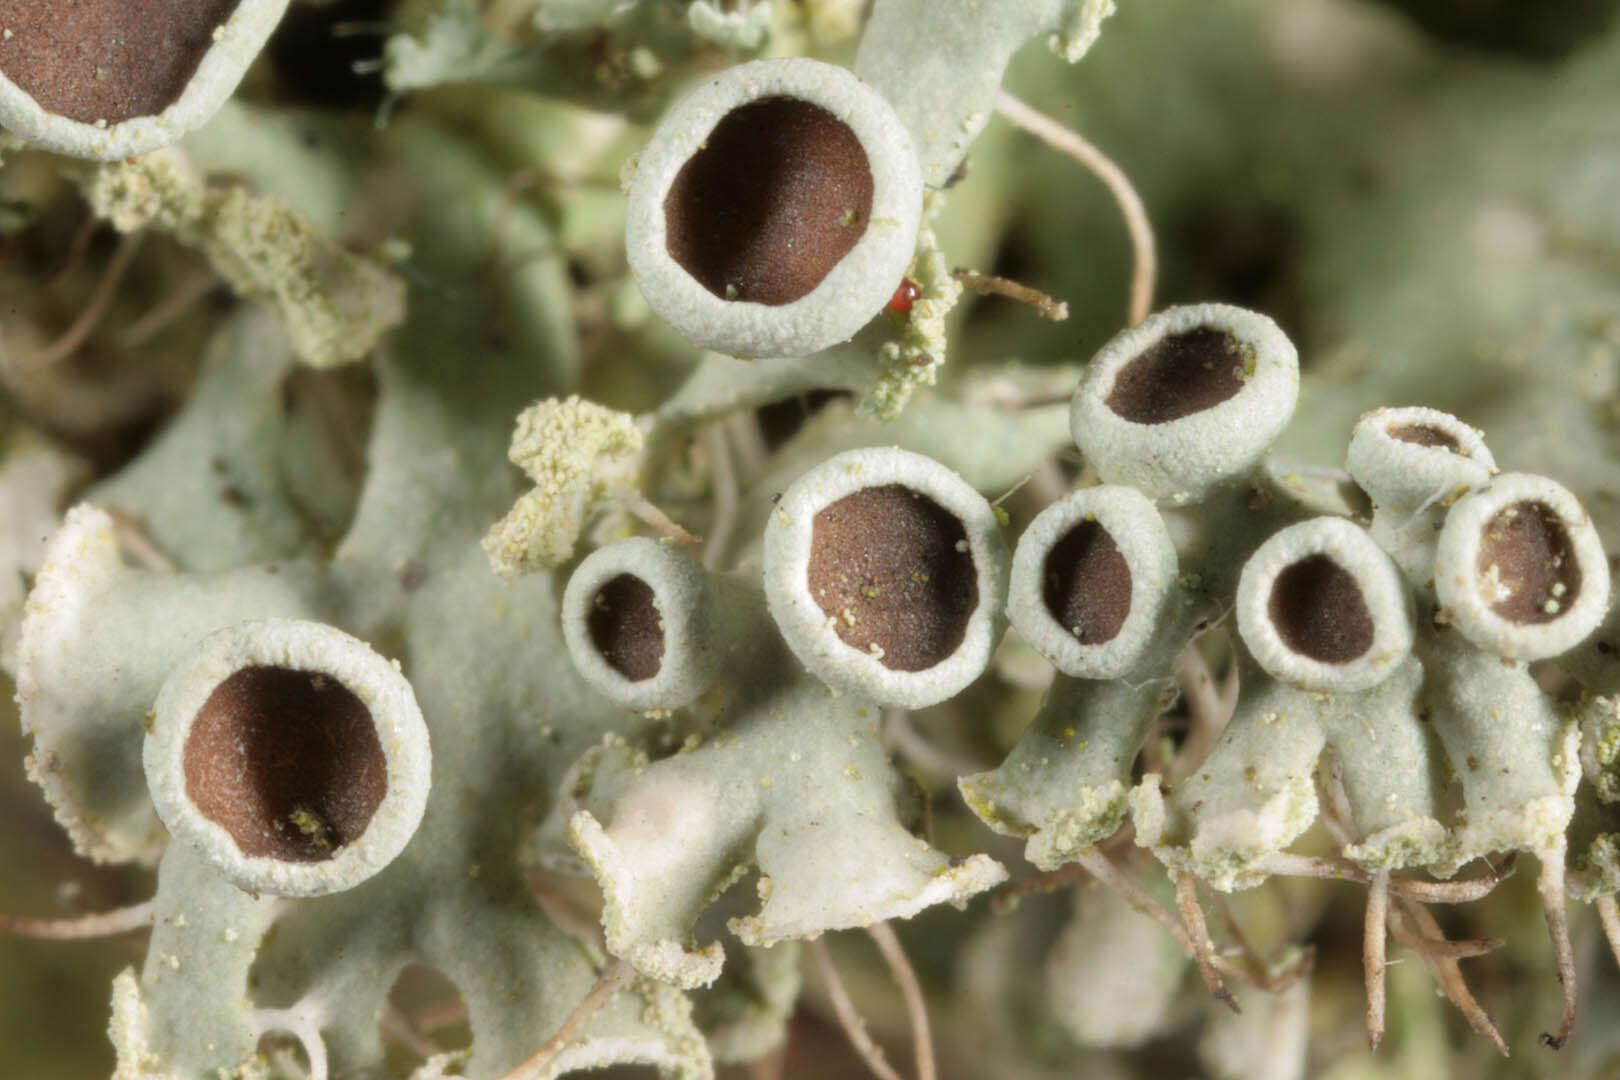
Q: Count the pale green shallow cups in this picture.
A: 10